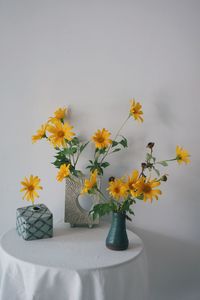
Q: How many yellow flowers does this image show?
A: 12